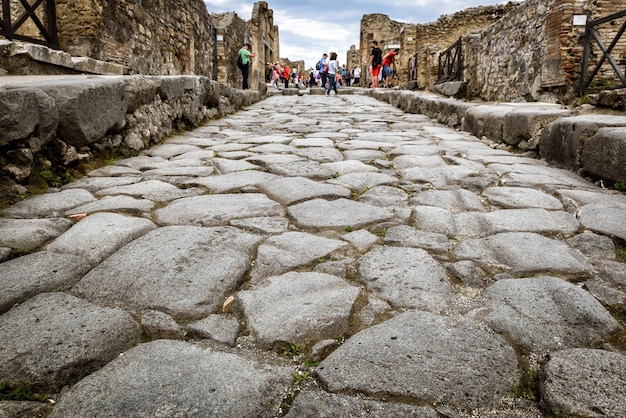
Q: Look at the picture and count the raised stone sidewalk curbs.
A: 2